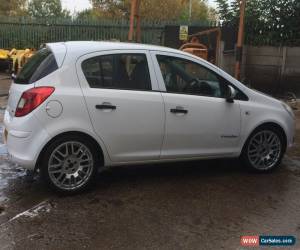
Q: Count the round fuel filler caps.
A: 1